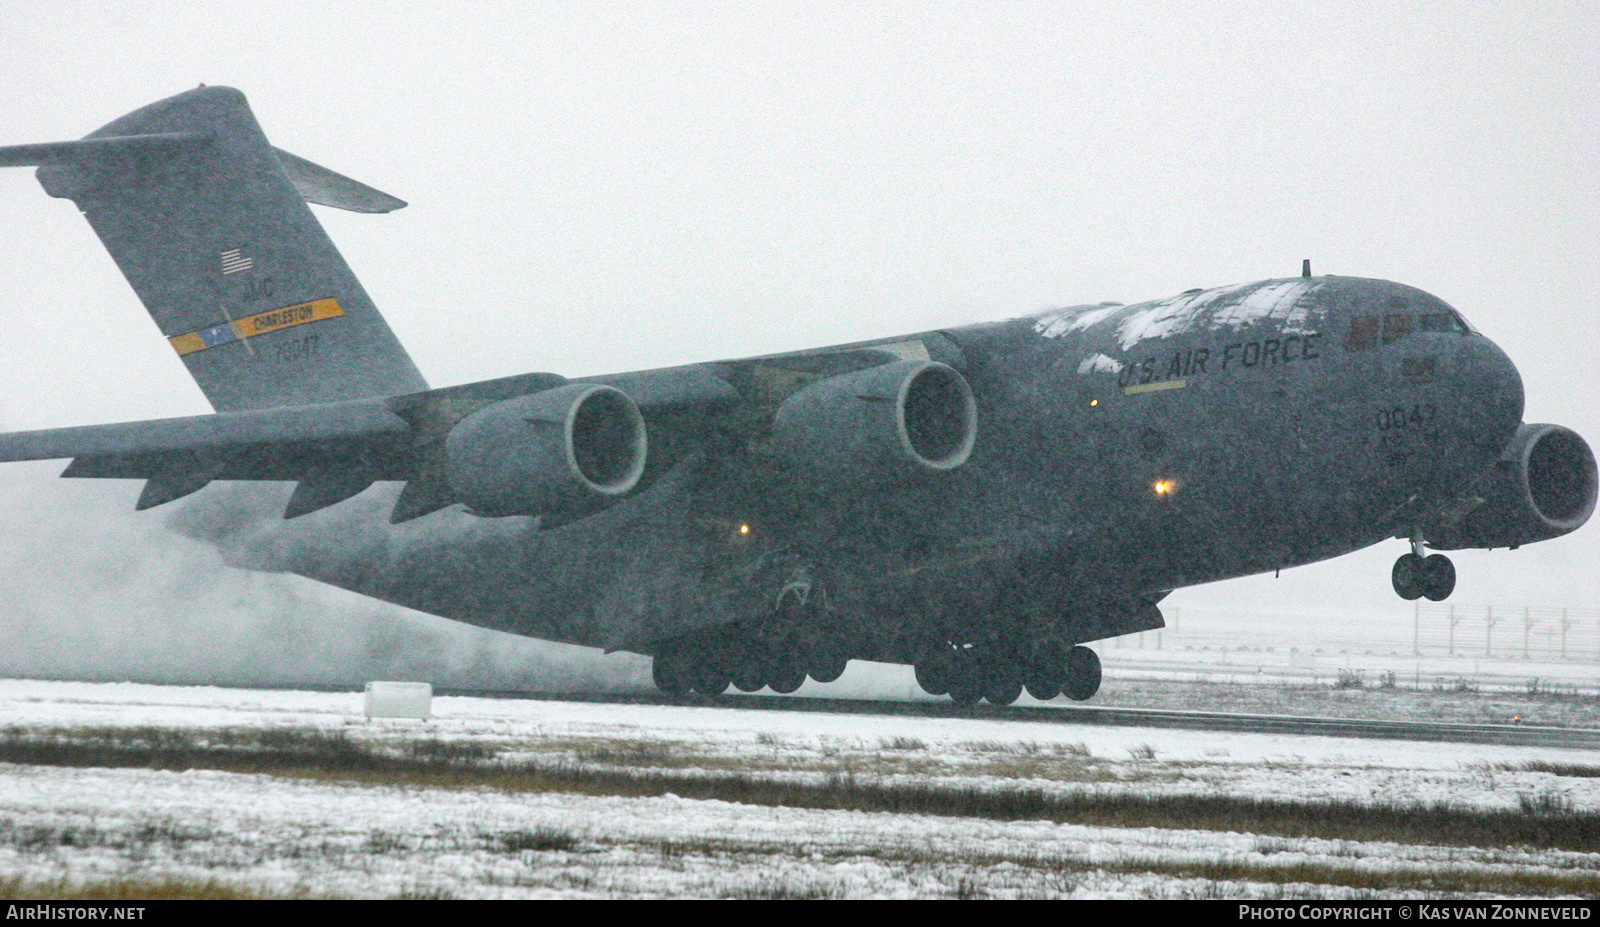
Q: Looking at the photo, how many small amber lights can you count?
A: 3